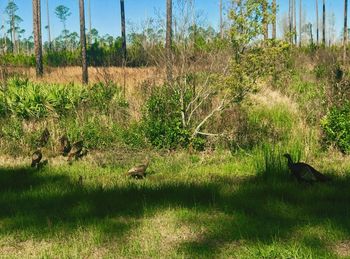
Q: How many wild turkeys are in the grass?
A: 6